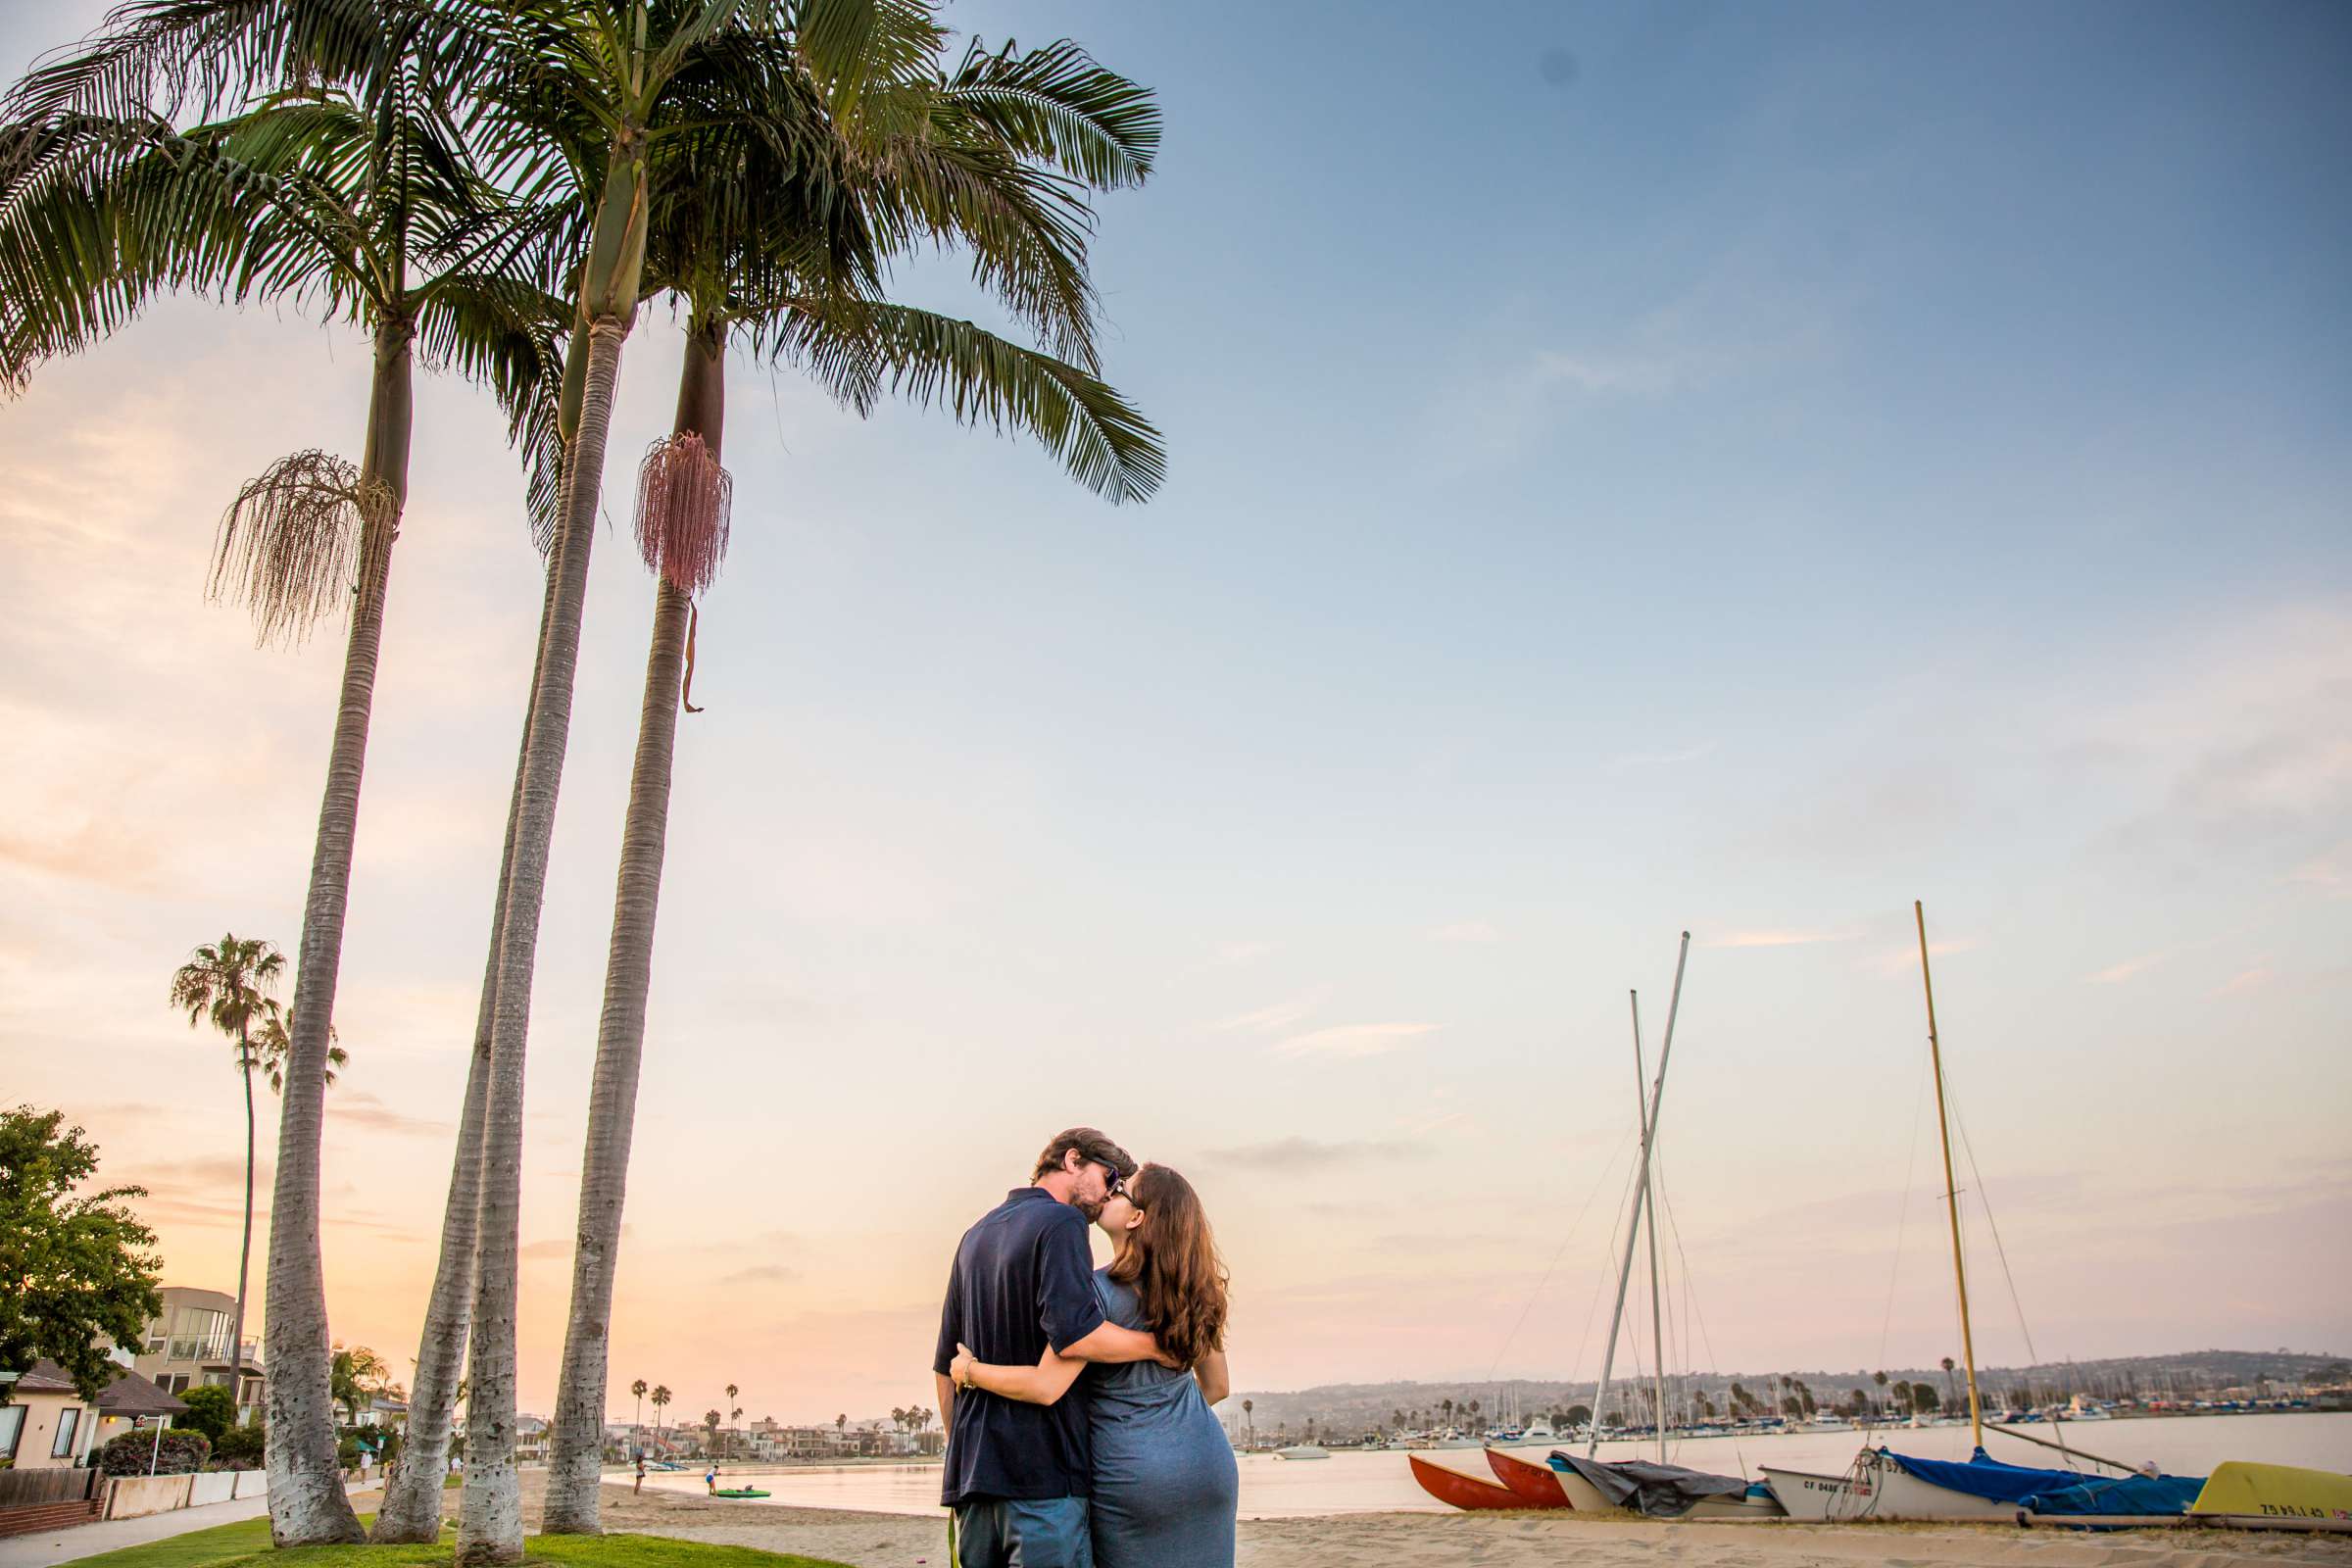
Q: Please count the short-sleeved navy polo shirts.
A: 1